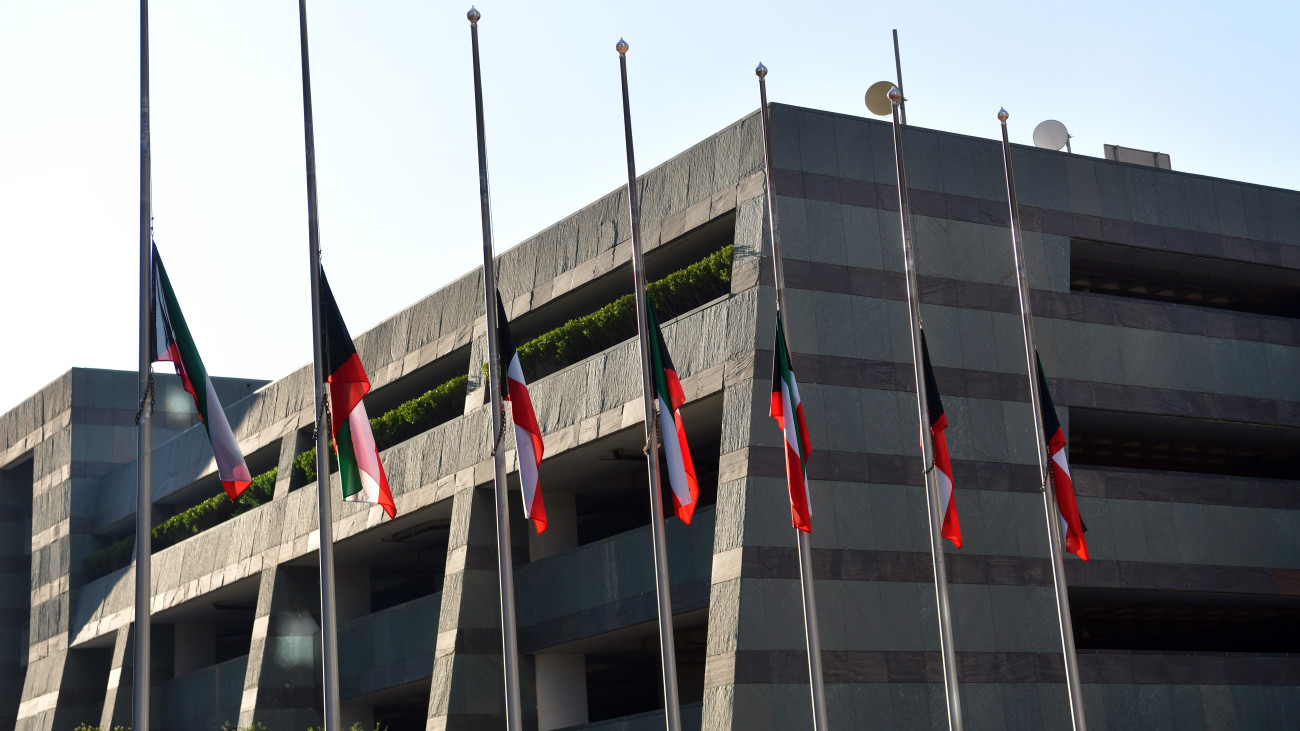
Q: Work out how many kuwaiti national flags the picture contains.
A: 7